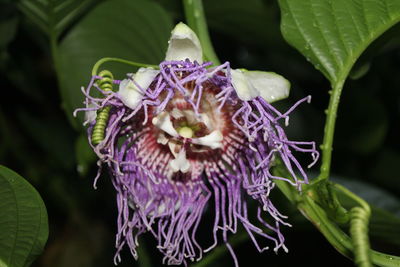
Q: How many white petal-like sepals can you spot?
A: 3